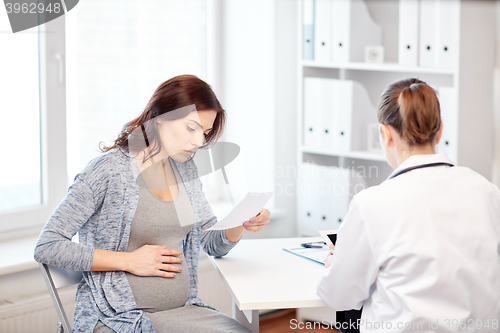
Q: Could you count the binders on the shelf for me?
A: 13